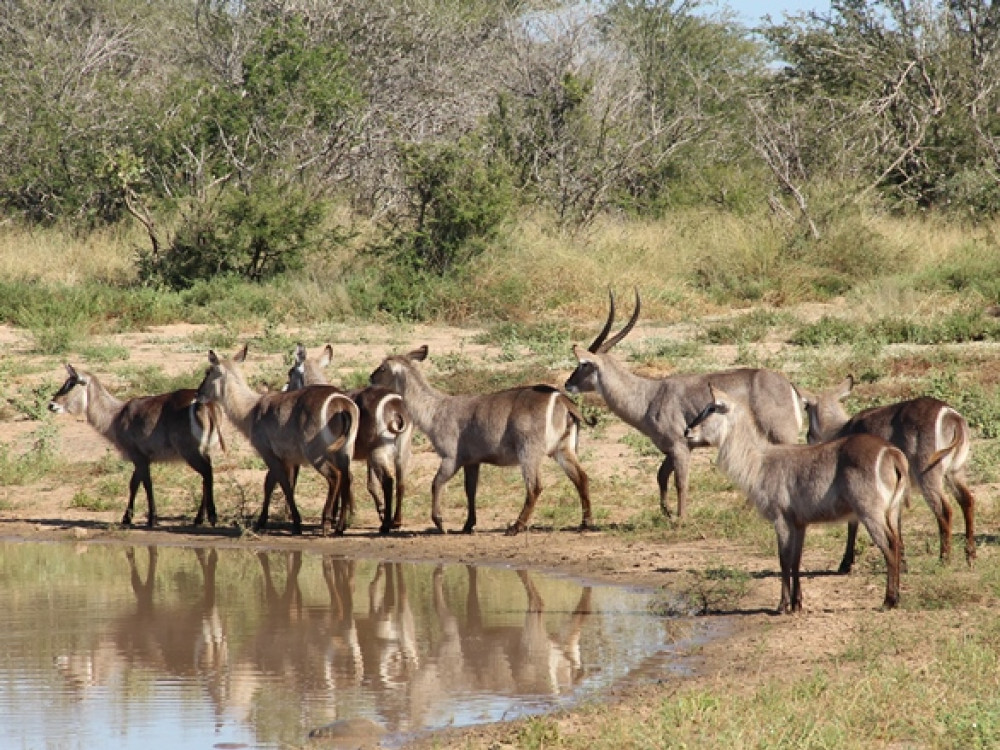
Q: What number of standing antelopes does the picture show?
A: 7